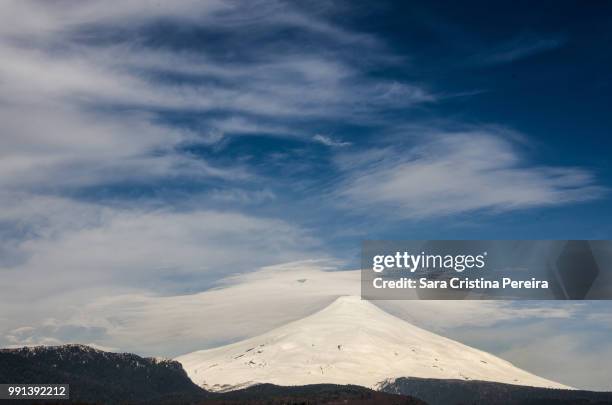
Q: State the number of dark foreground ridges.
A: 3